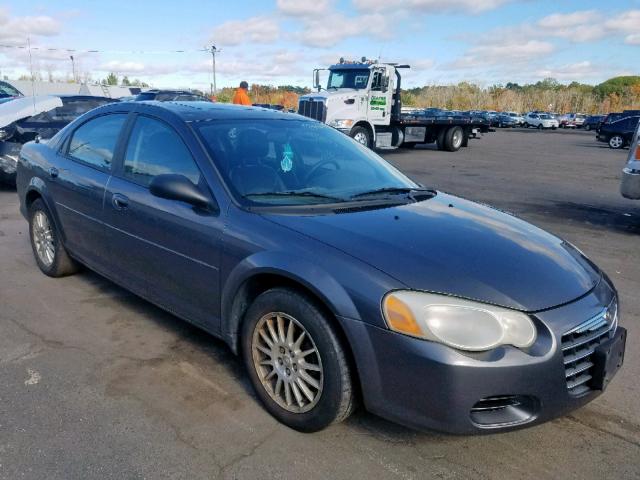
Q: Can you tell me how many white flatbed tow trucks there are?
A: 1